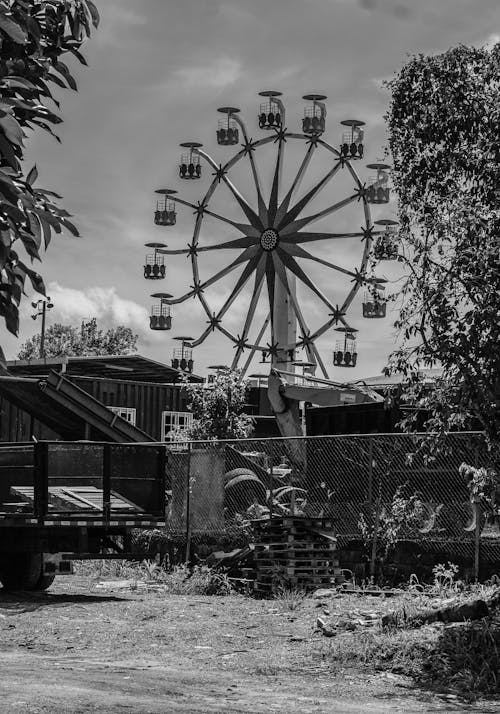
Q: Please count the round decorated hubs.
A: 1